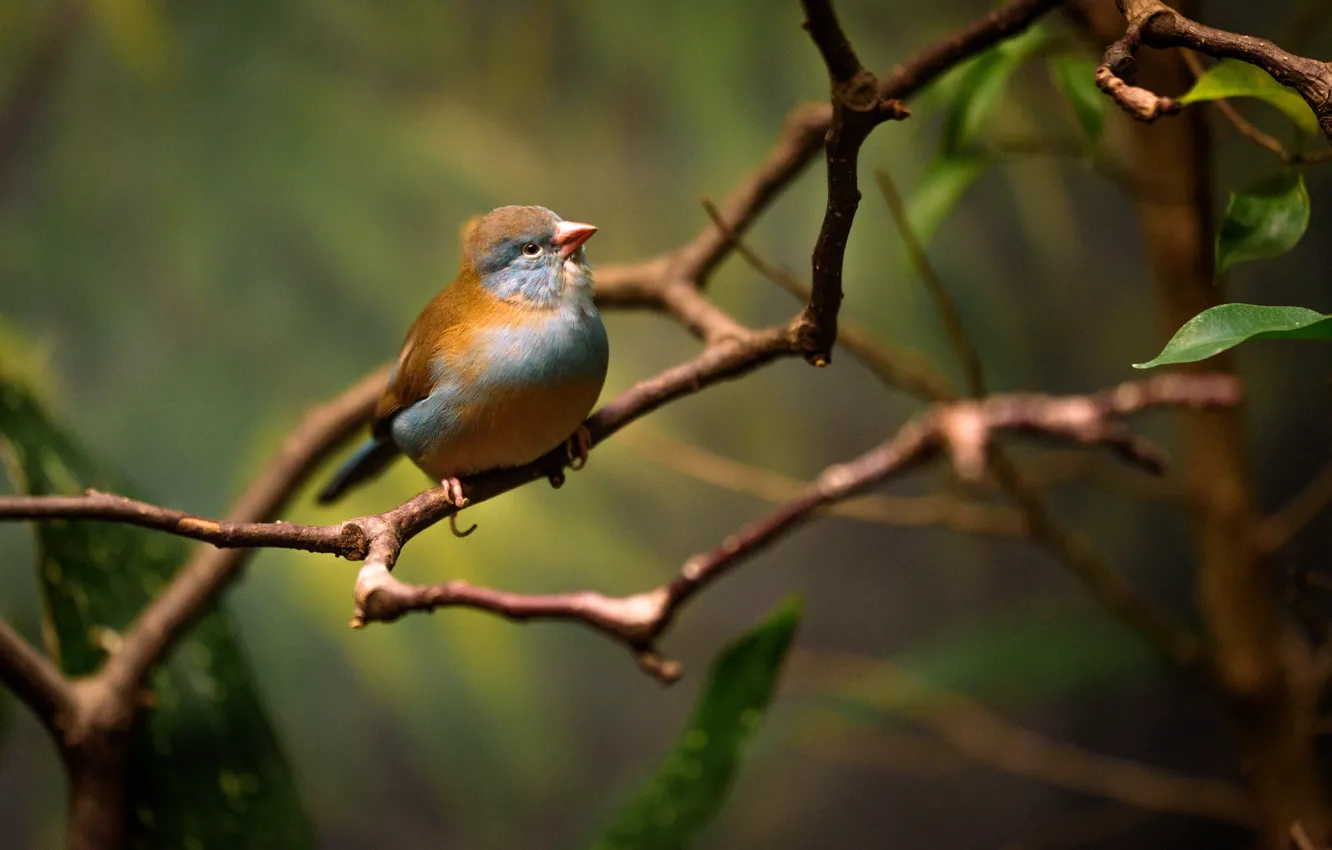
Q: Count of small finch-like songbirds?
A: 1